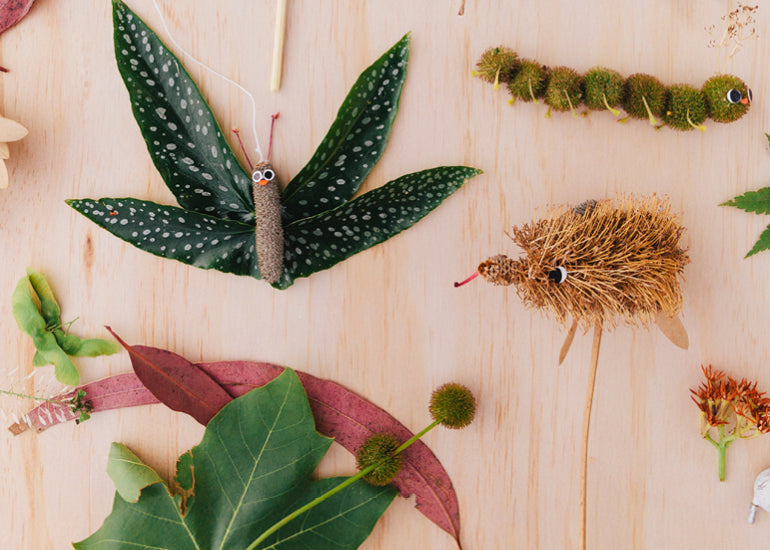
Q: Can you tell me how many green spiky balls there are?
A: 9